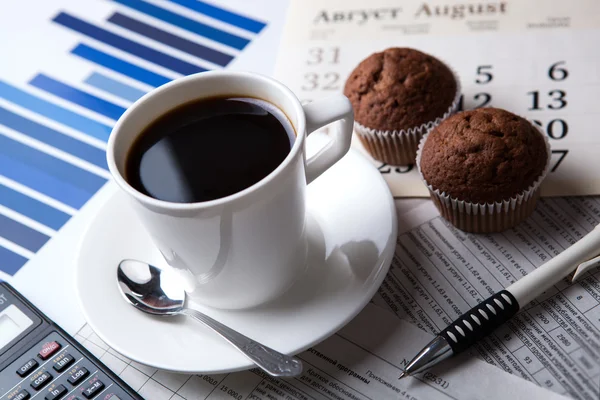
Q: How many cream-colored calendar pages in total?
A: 1